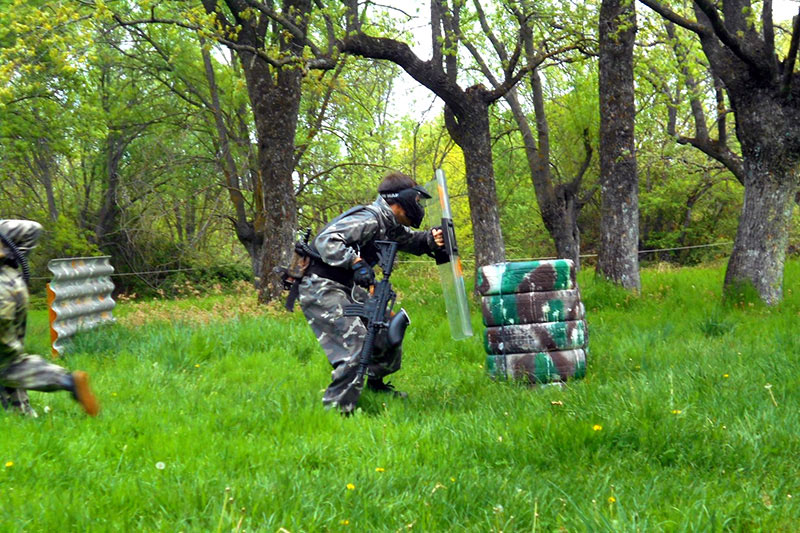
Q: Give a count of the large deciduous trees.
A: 5